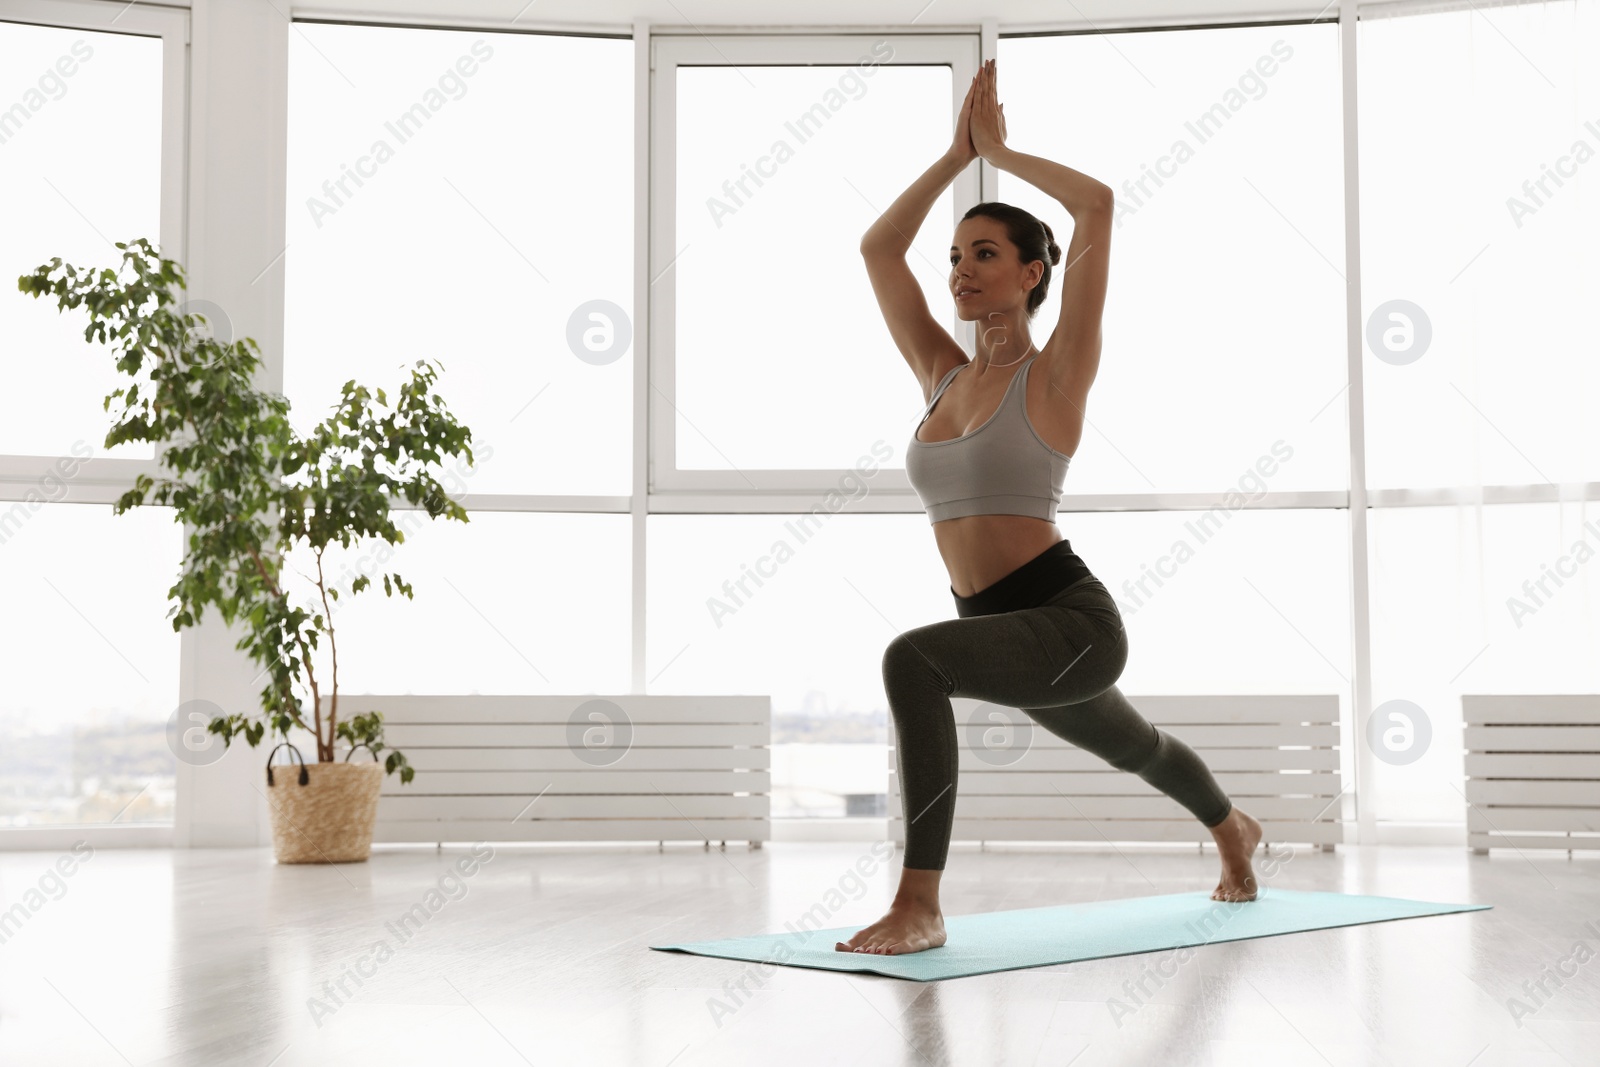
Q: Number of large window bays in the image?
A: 5